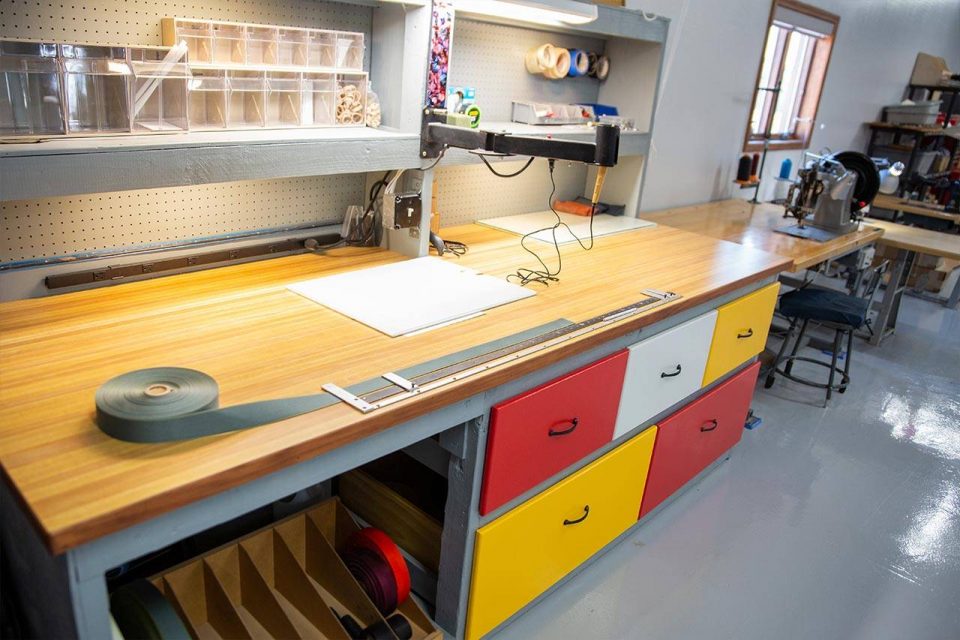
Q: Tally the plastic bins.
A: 14